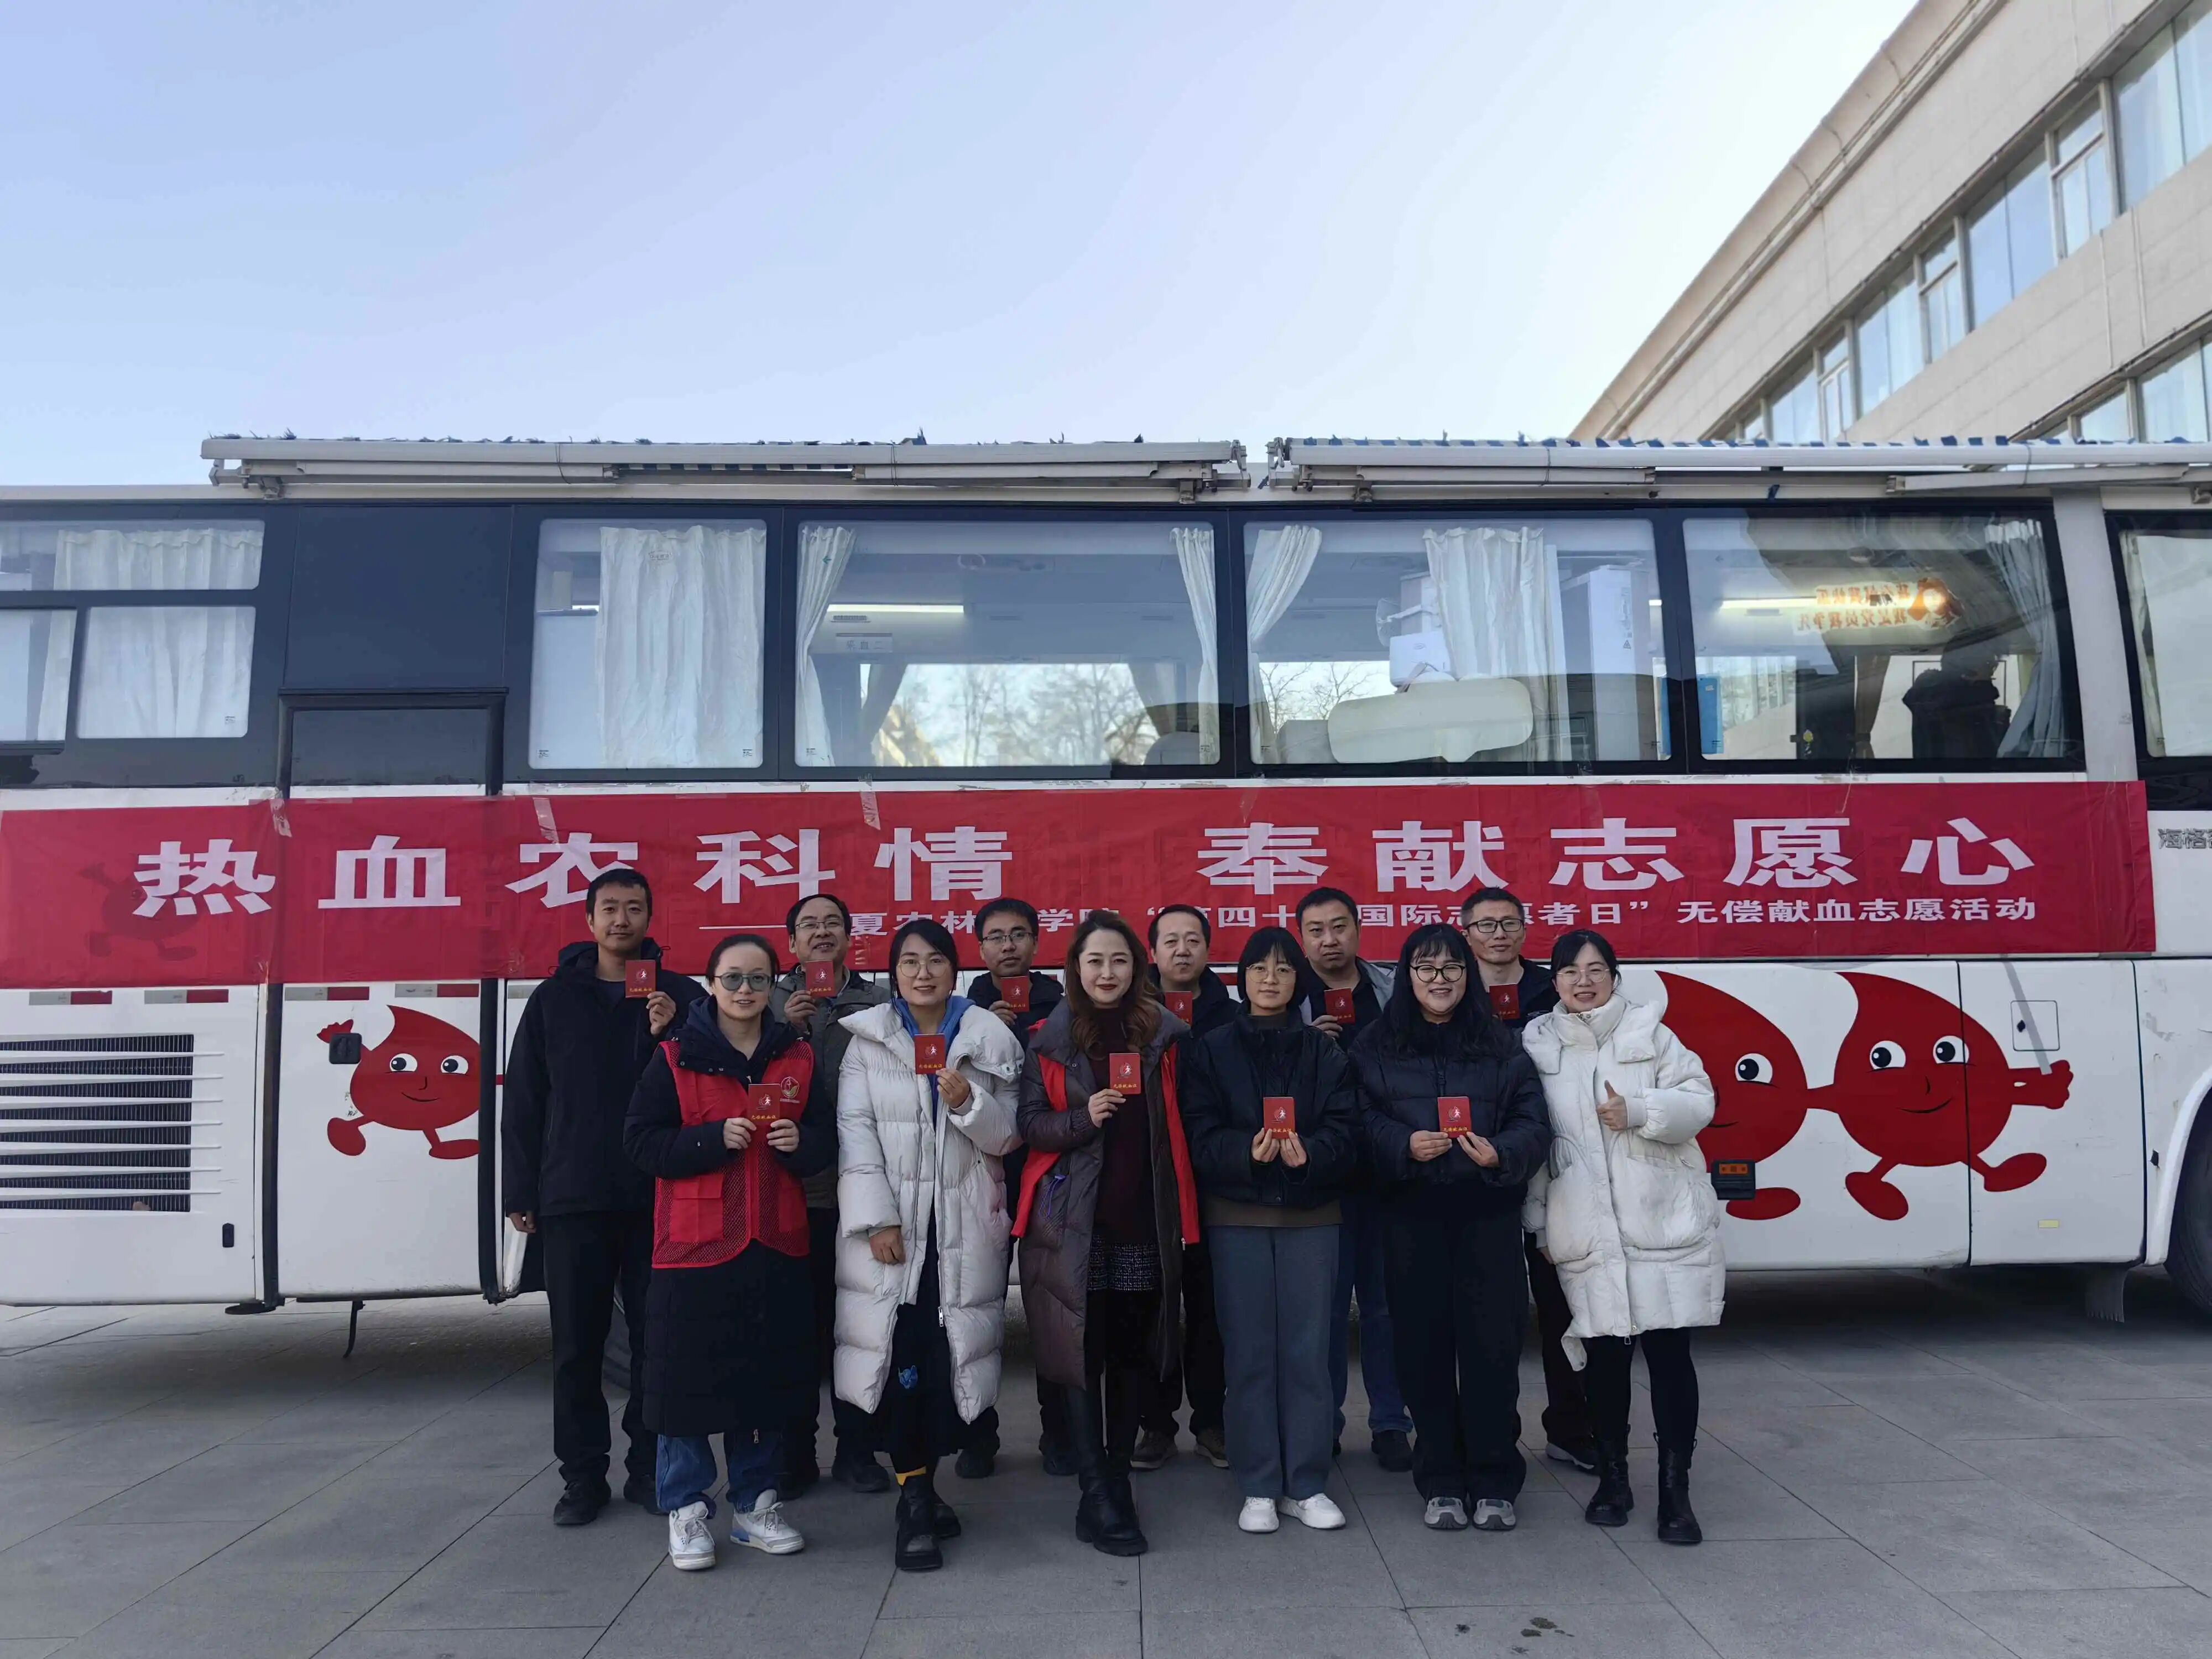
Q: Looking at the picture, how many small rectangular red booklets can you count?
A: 11